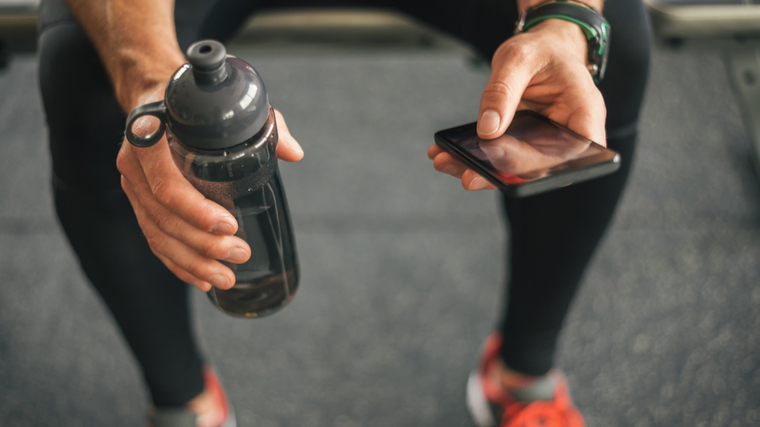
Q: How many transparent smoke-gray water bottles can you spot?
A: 1